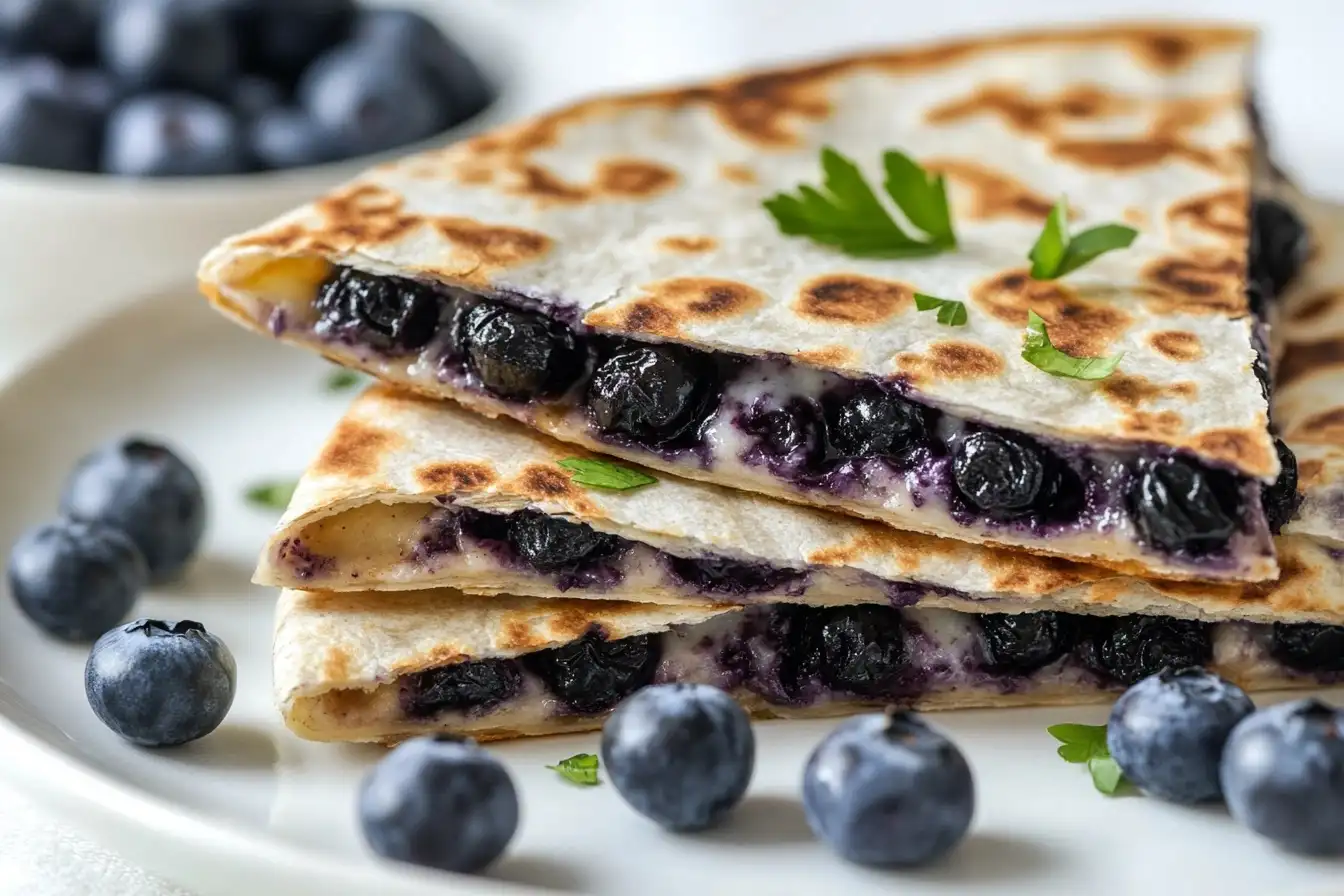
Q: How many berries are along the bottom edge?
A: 5